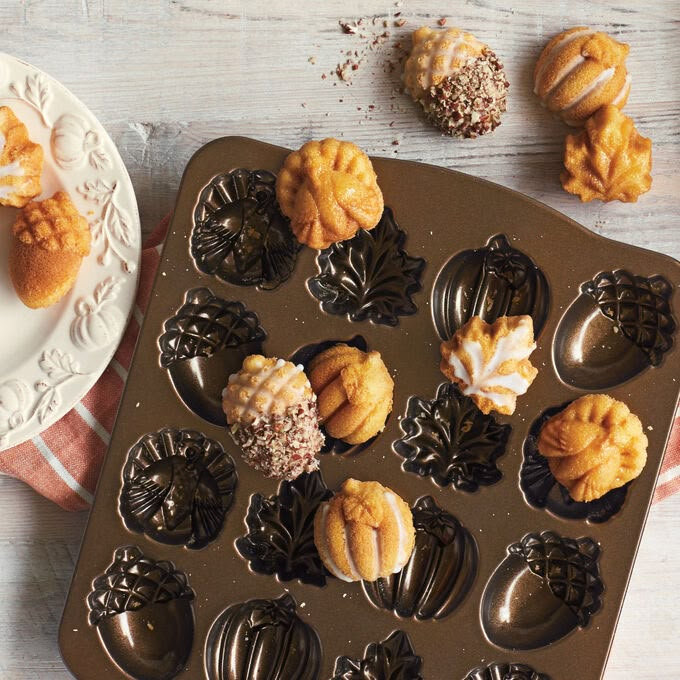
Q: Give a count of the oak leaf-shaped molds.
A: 4